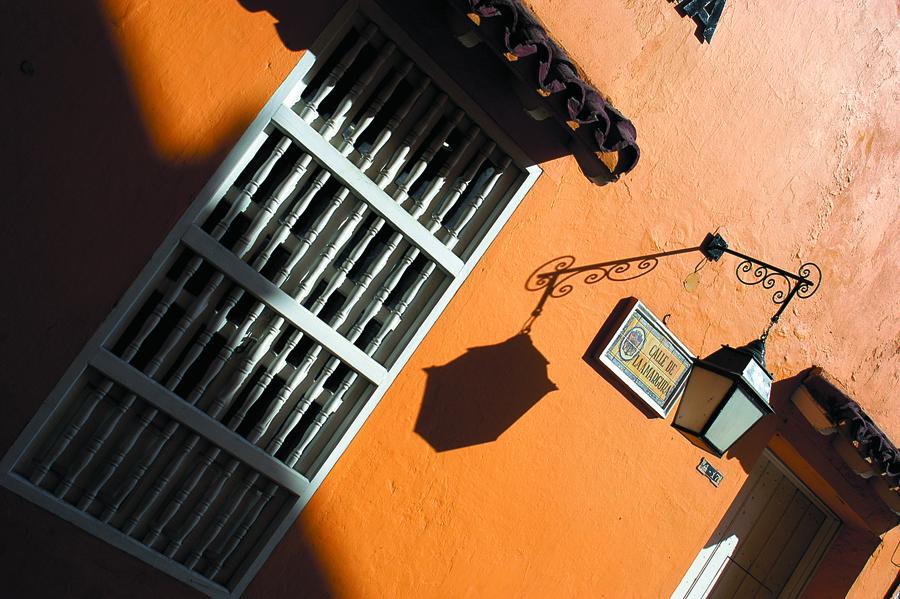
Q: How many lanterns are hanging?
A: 1